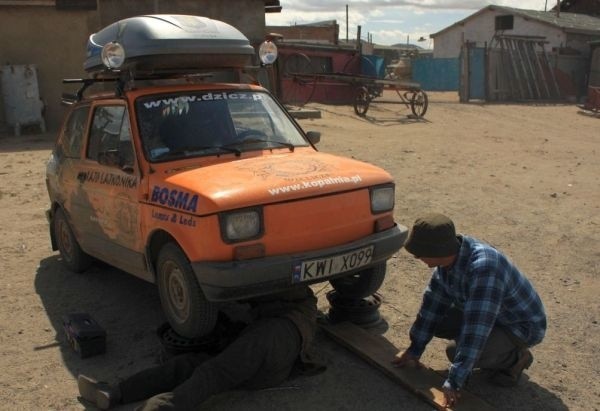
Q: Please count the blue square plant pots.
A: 0